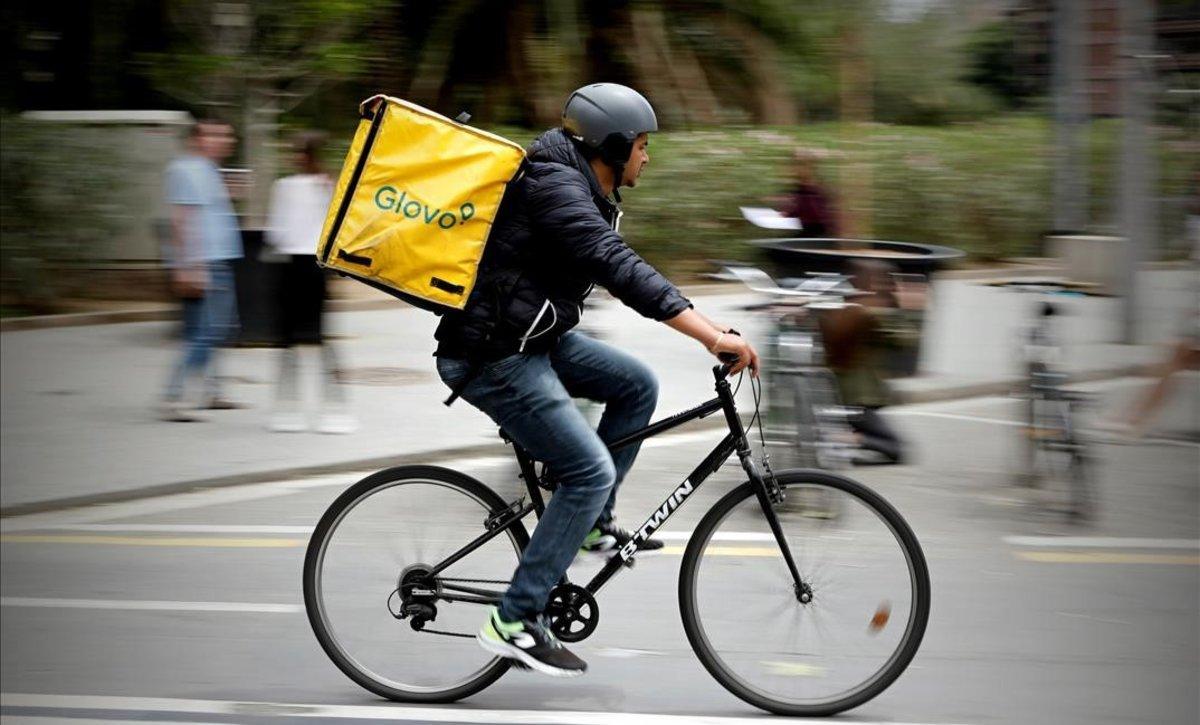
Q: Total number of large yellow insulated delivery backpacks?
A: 1